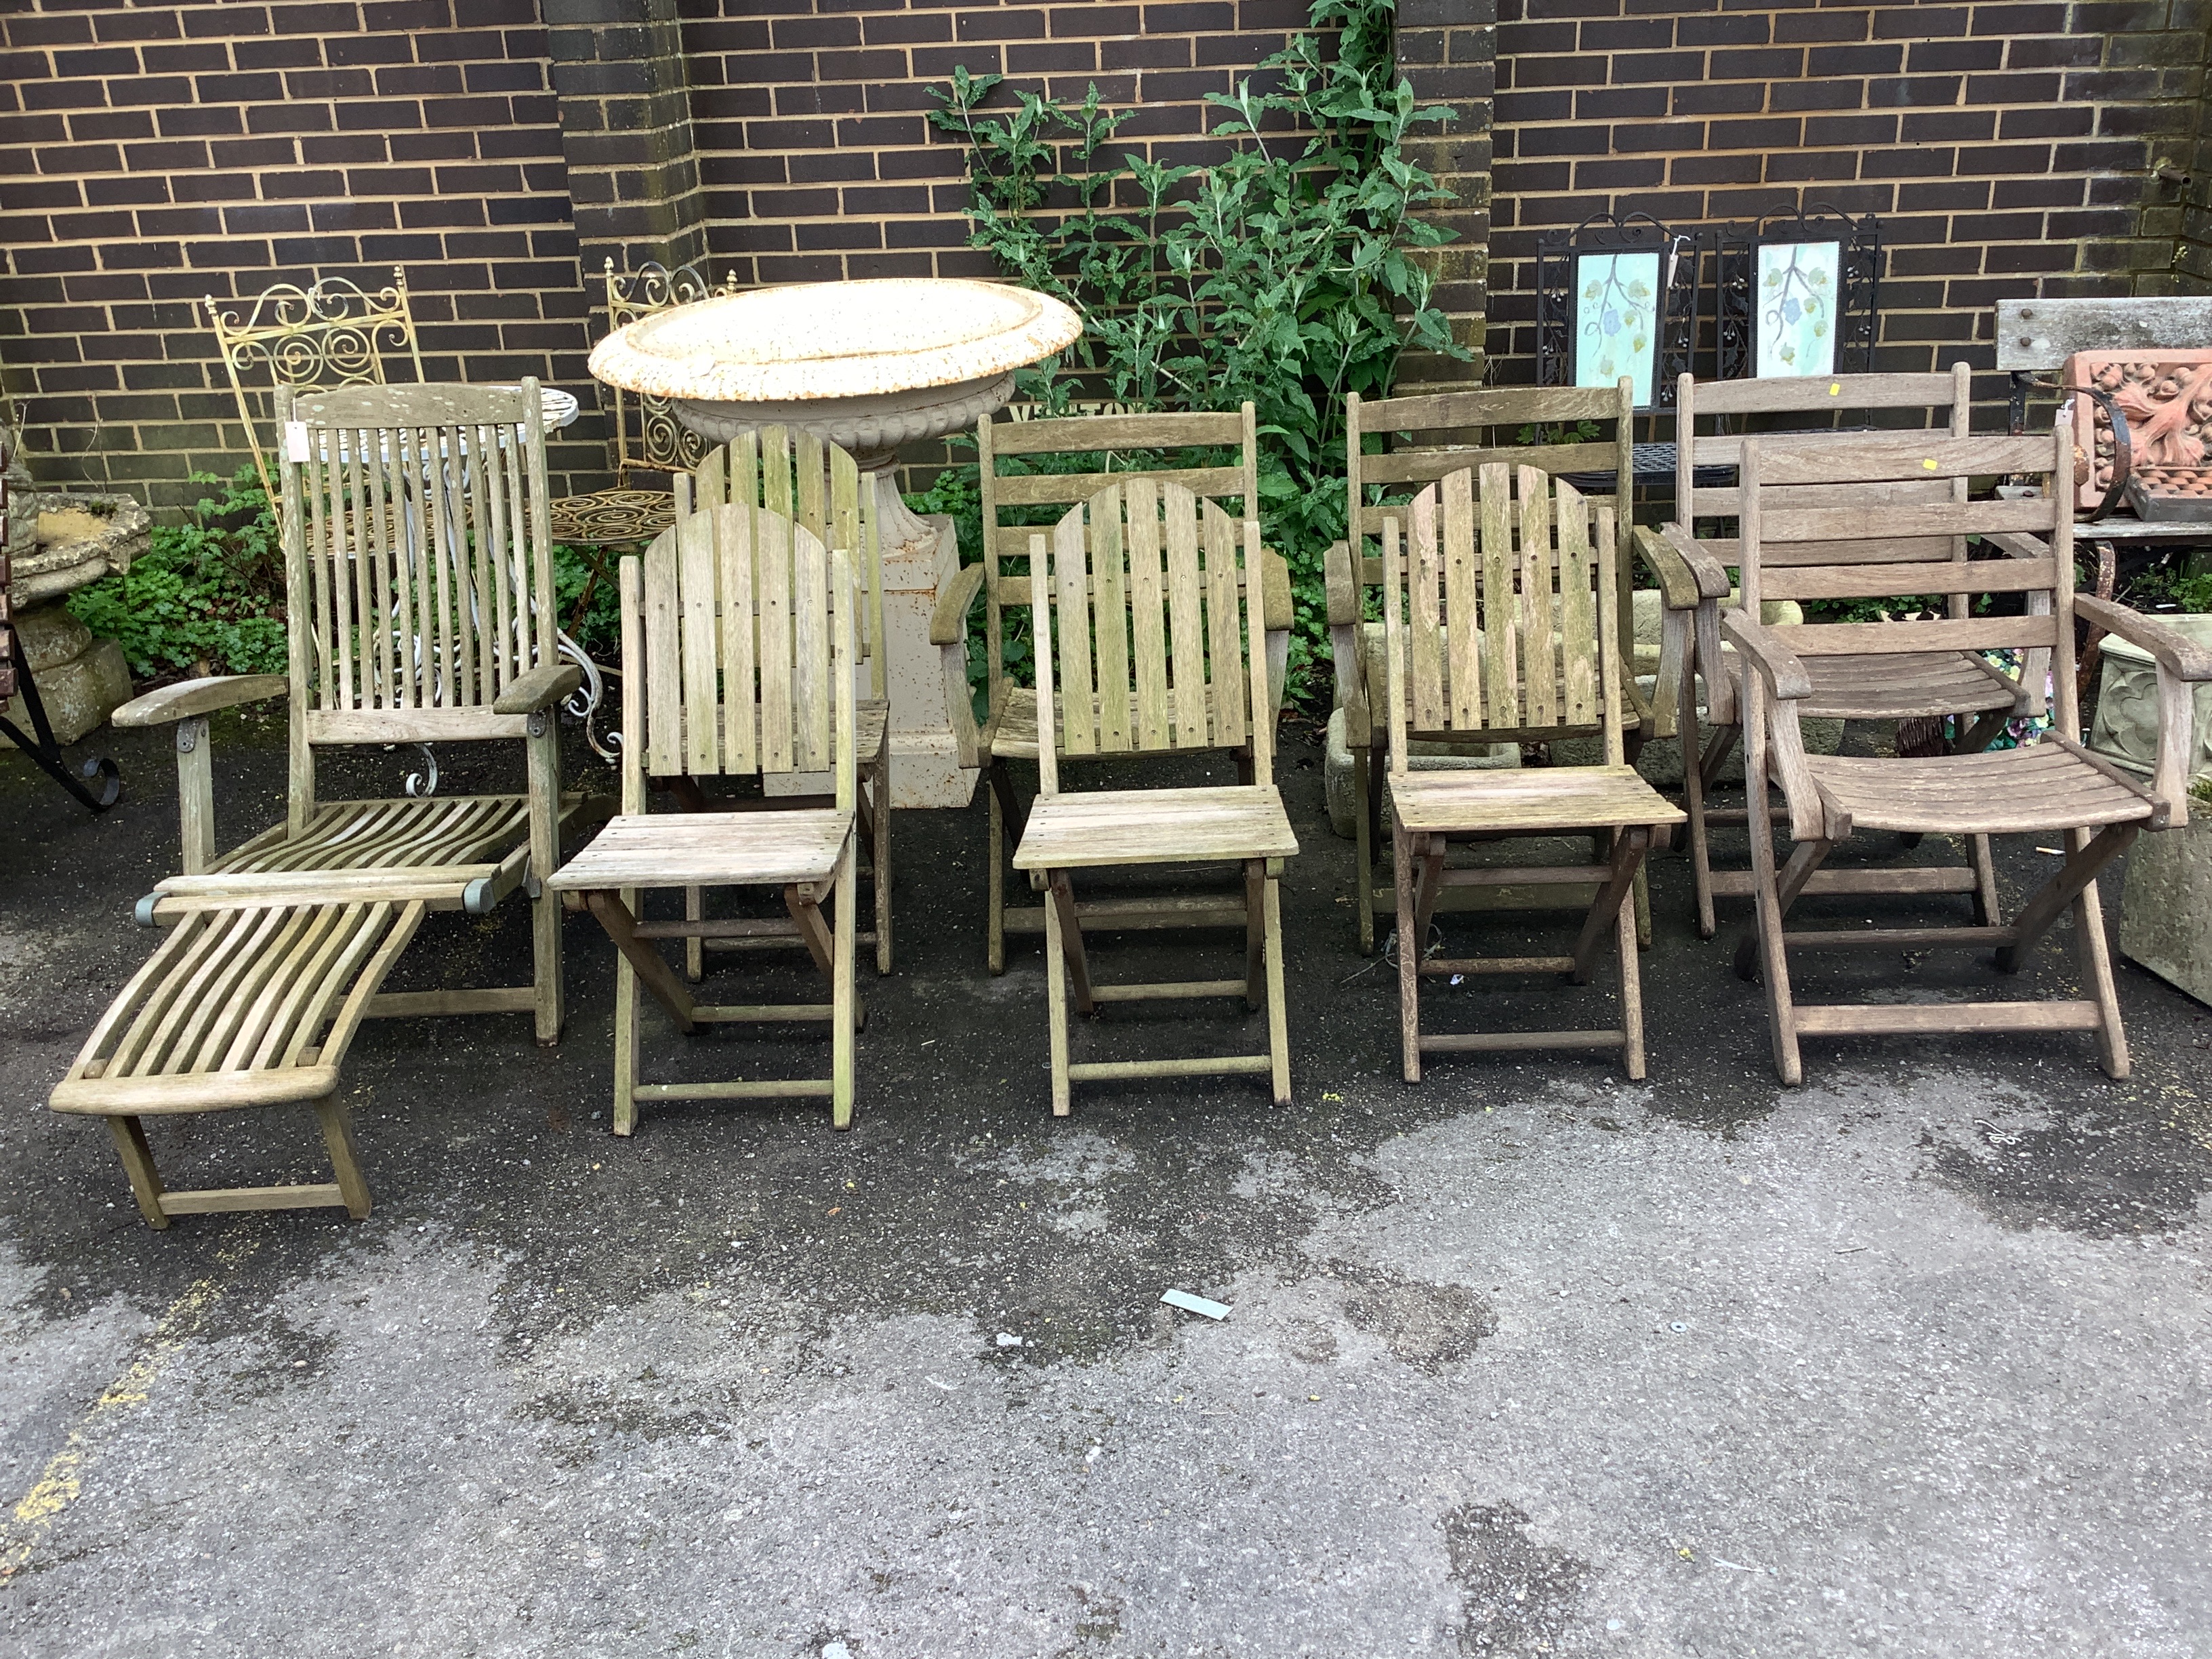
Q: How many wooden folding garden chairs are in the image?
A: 9